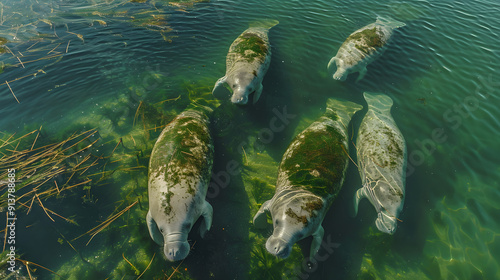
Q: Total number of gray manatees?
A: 5